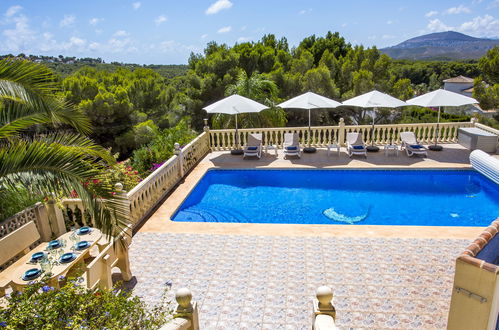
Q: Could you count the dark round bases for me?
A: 4